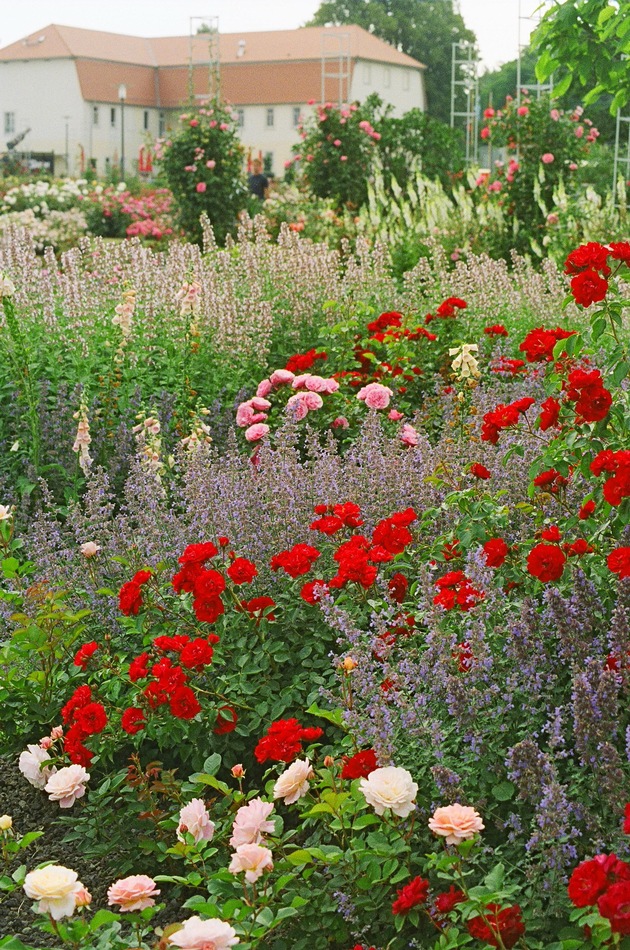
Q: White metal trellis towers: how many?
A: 5